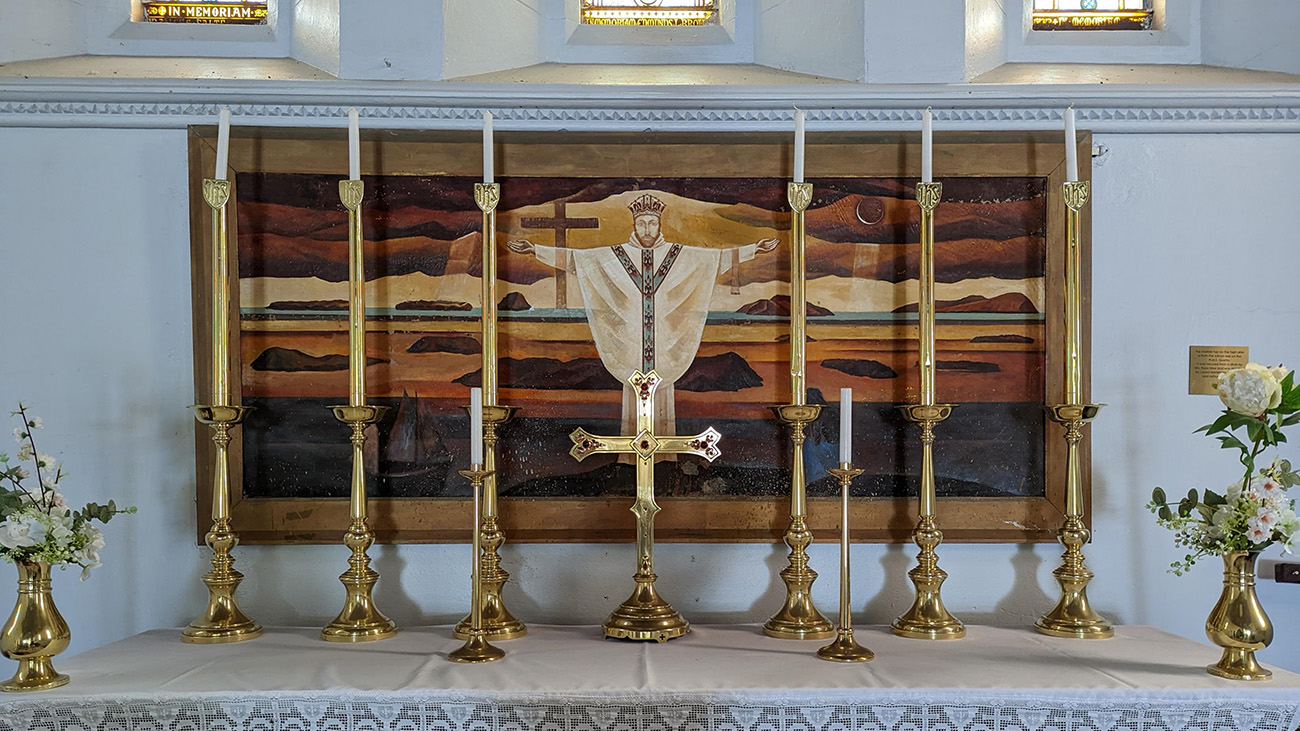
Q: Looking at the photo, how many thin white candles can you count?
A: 8